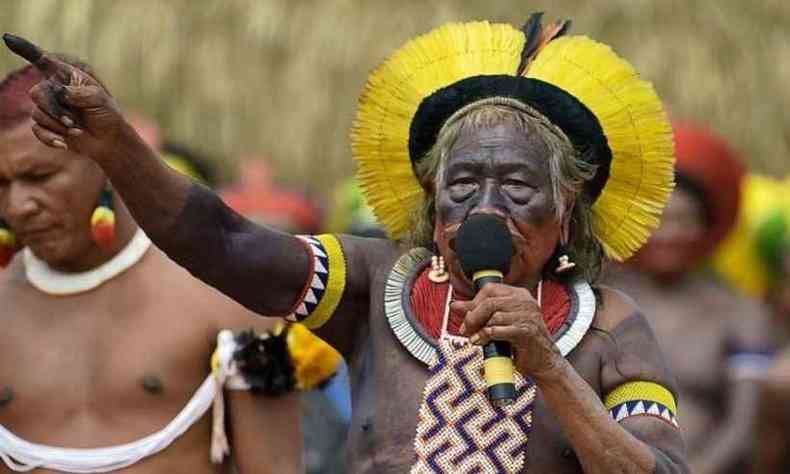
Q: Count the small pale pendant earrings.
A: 2